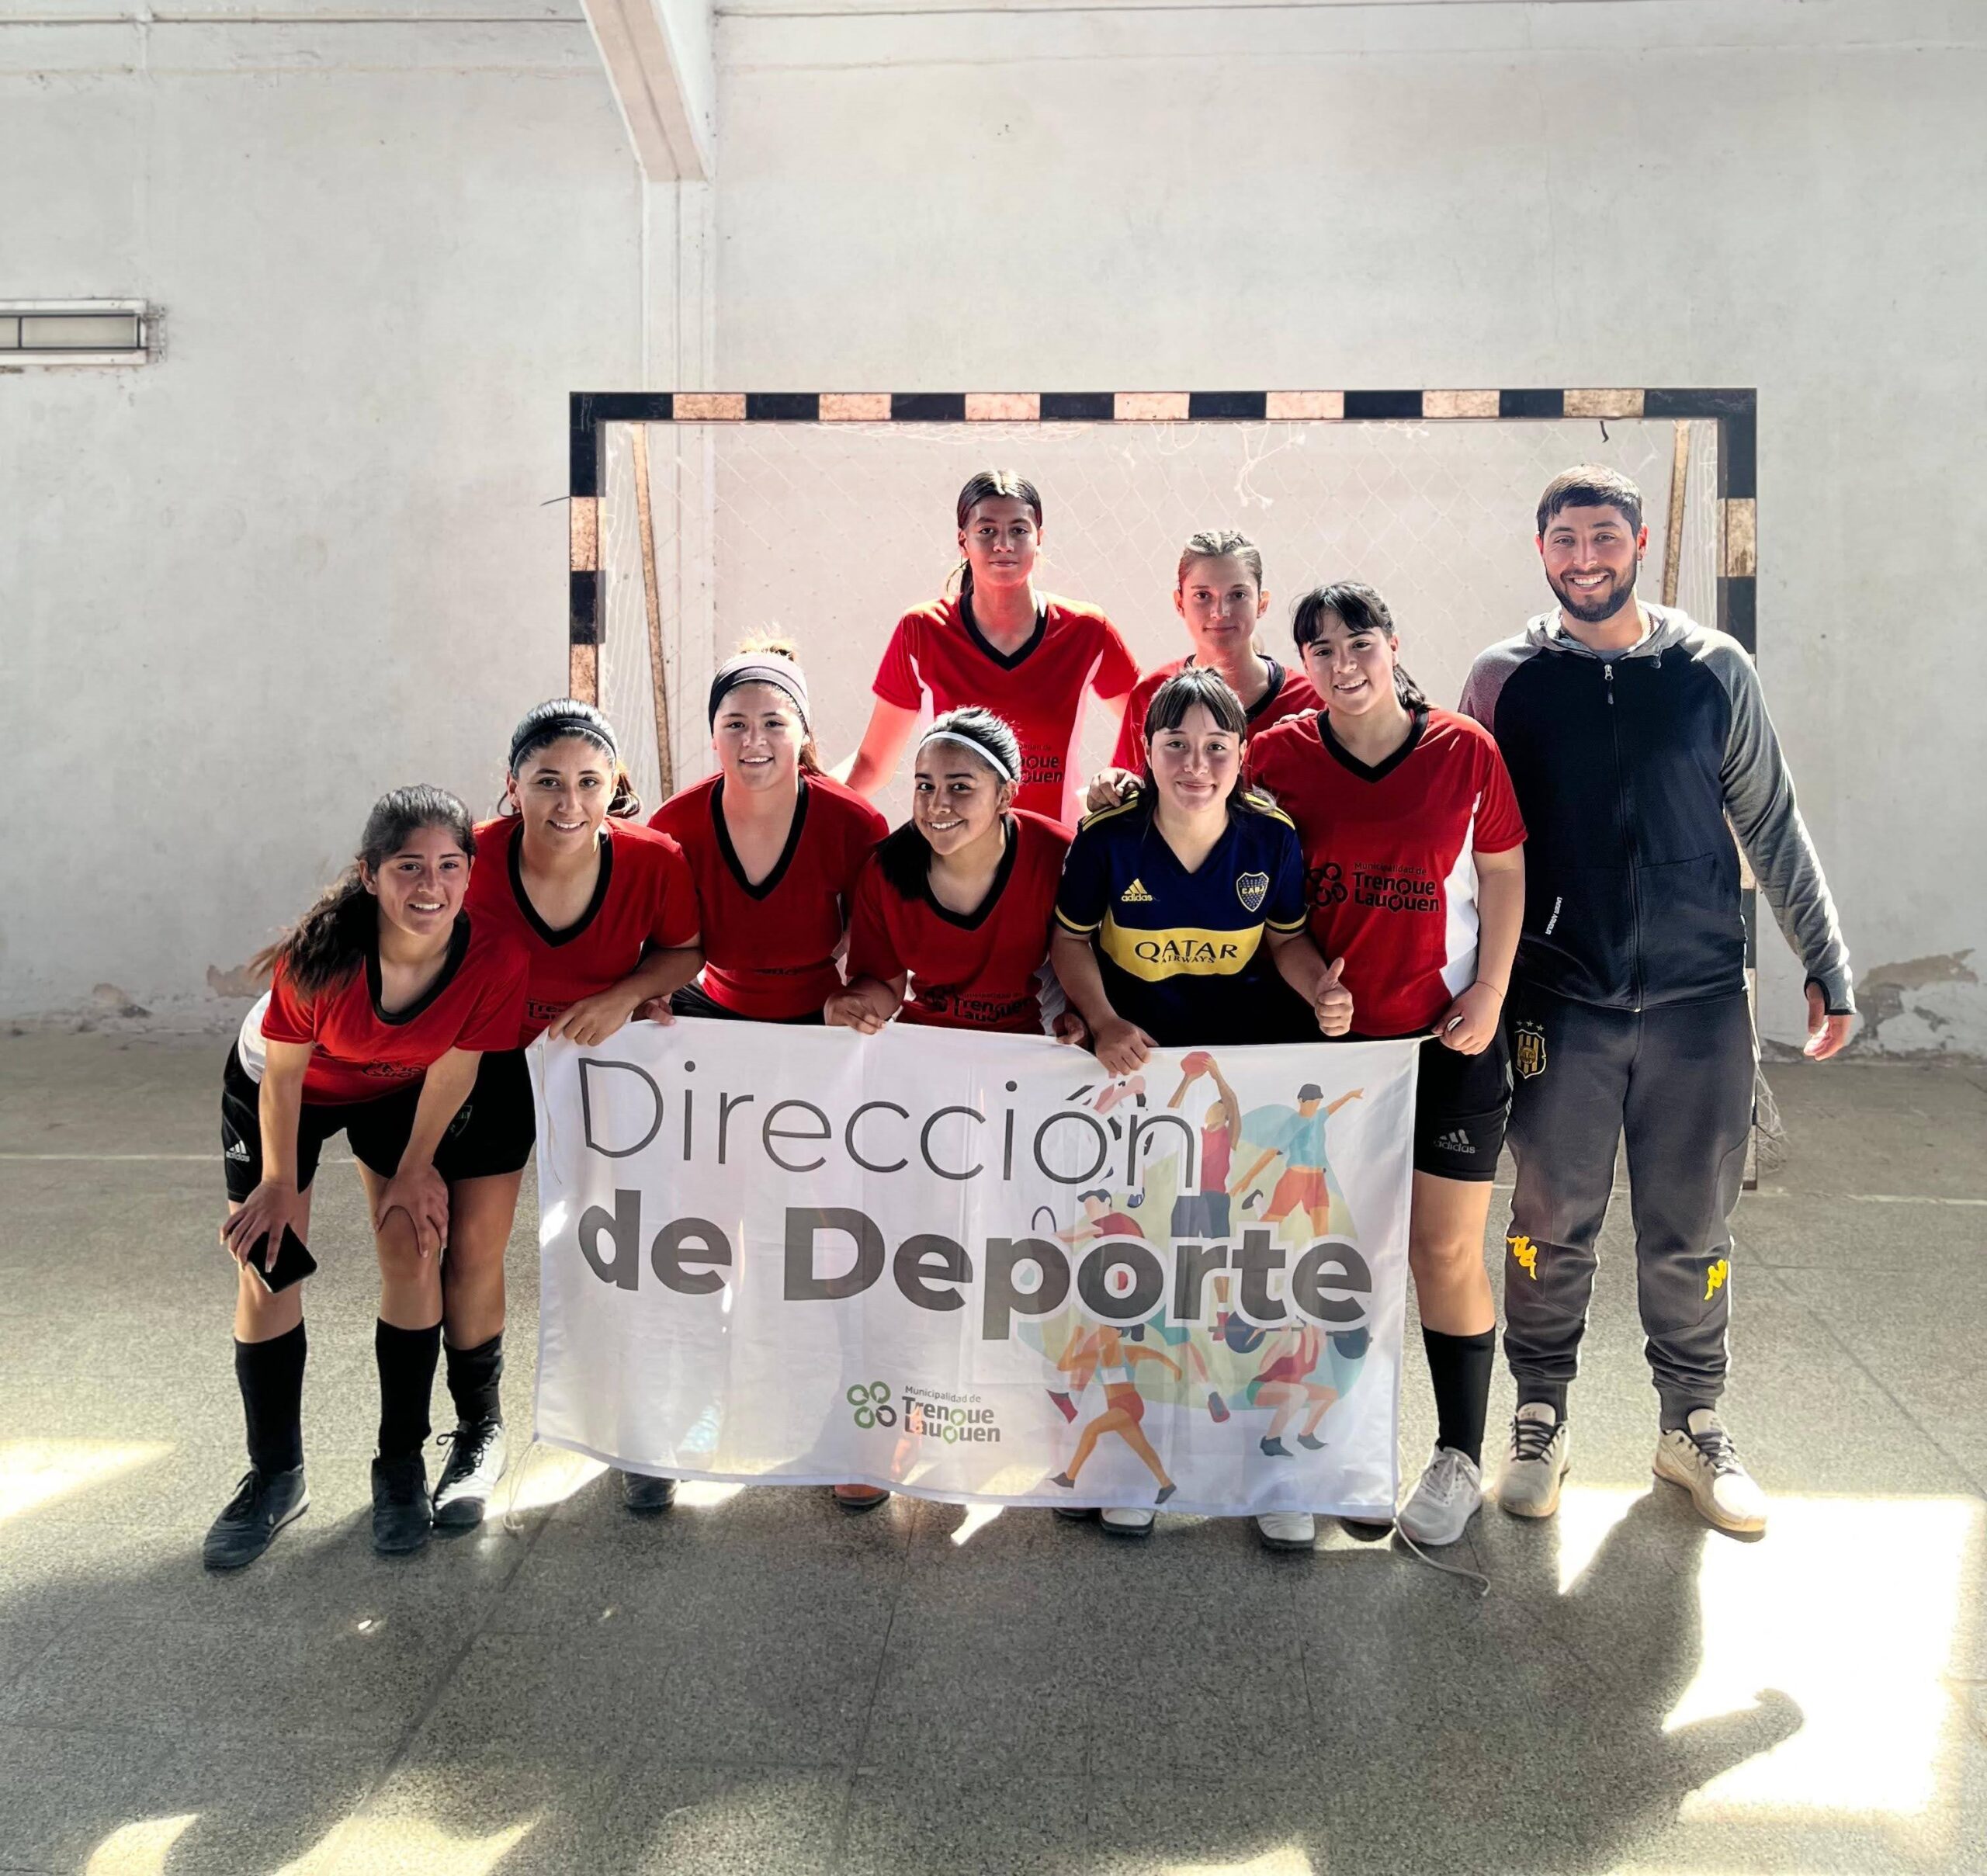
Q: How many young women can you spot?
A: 8